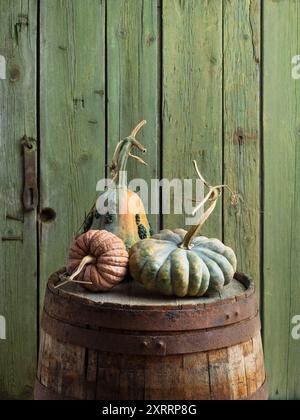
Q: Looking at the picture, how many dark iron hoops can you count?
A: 3